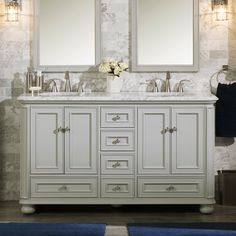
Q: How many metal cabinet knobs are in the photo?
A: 10